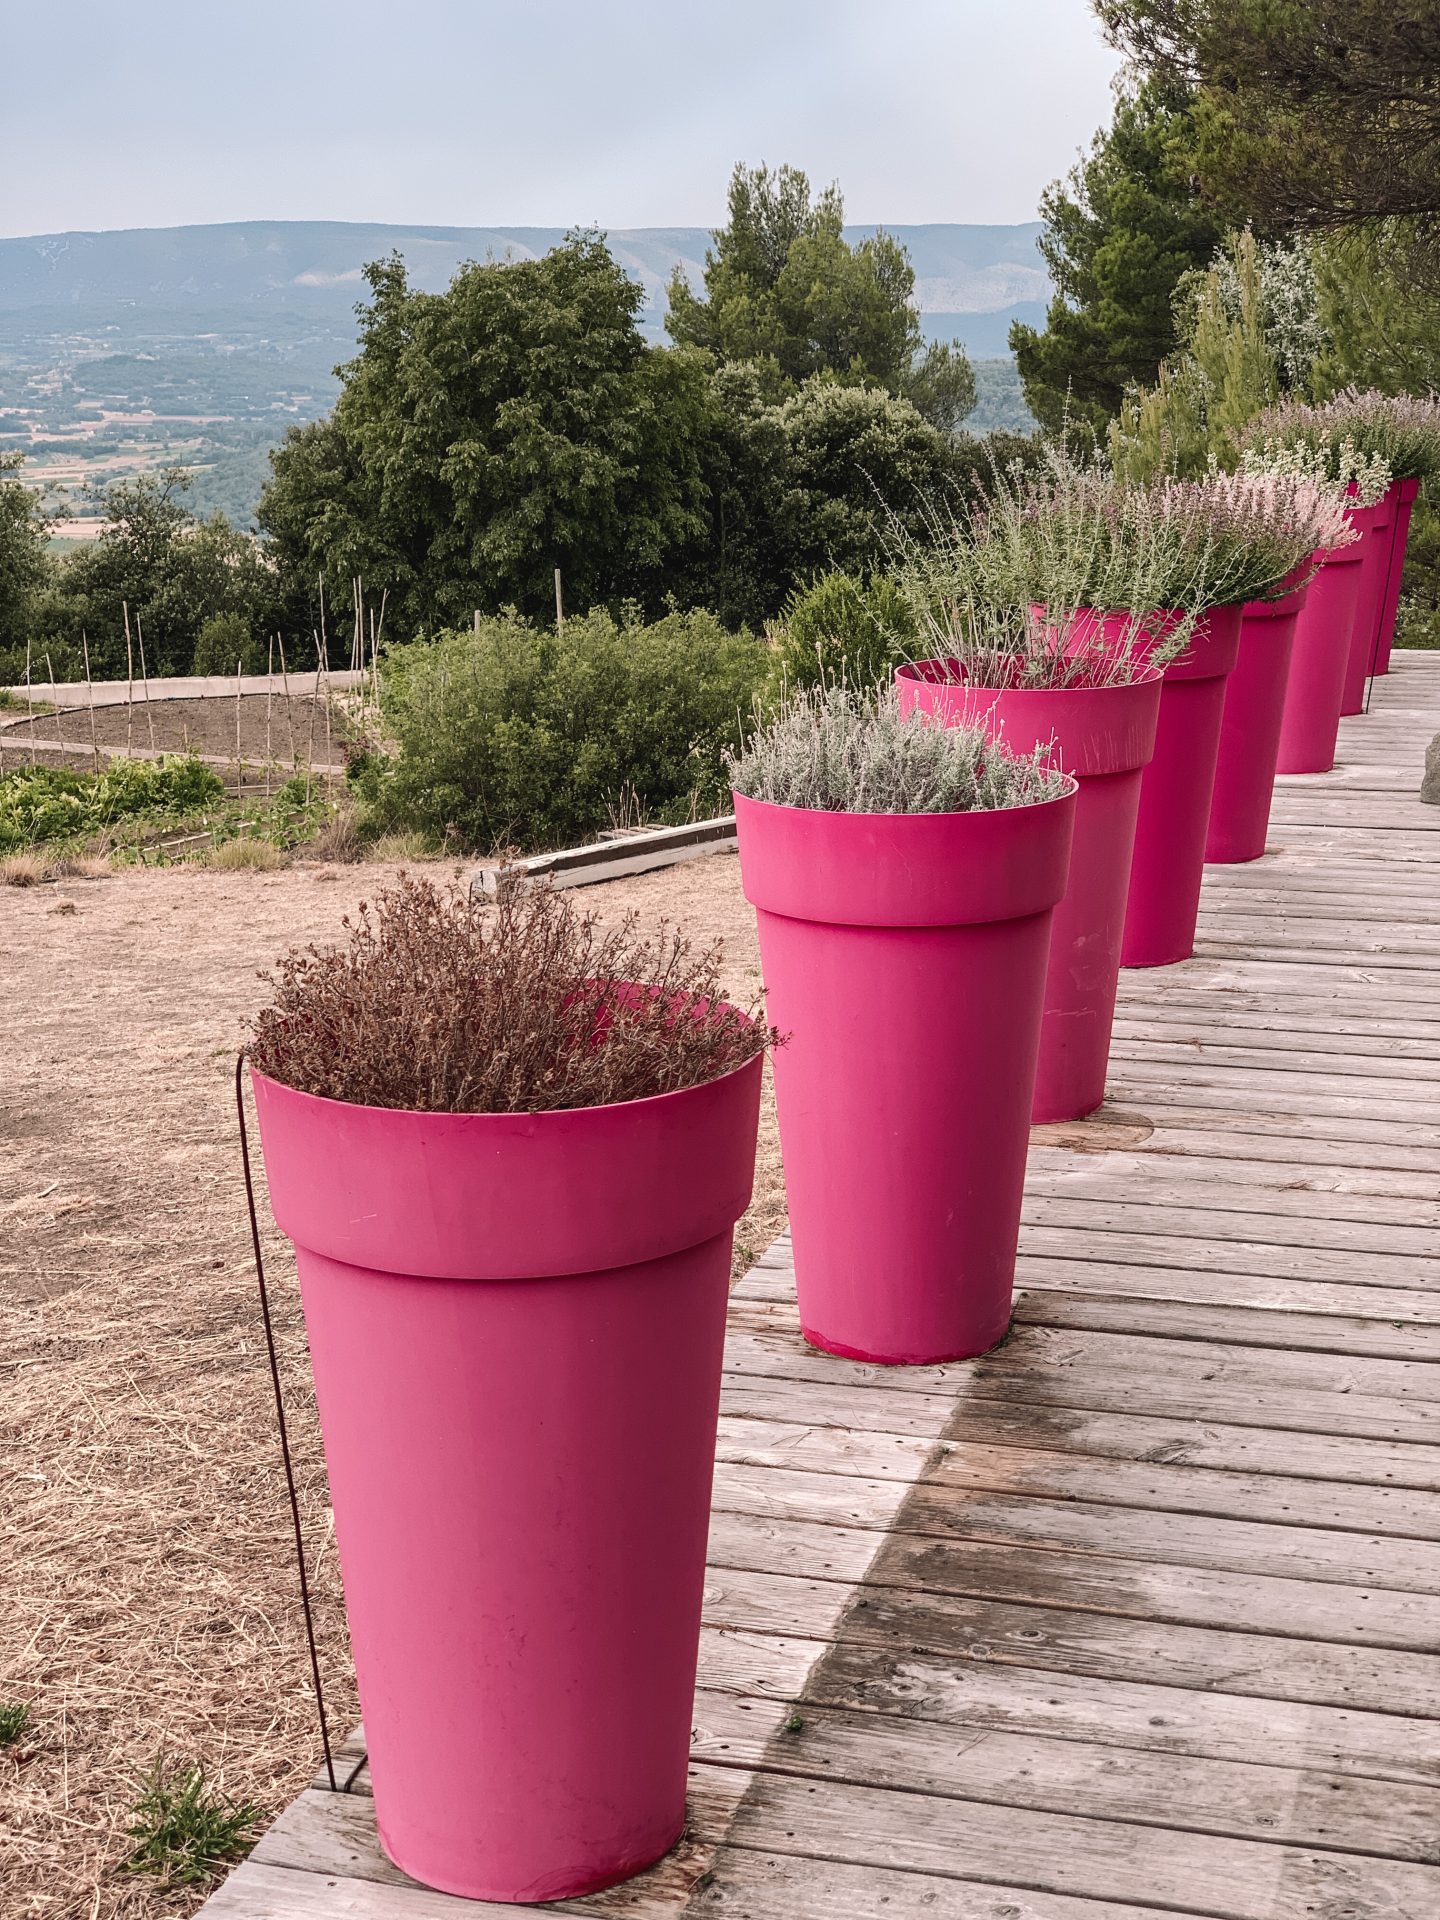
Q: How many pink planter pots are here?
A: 8